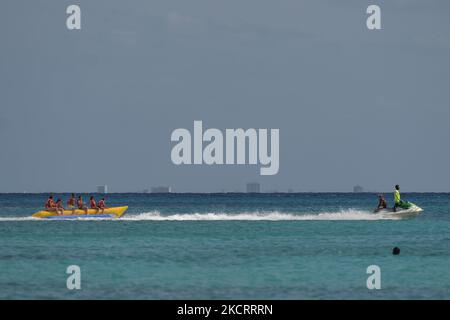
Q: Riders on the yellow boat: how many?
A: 6